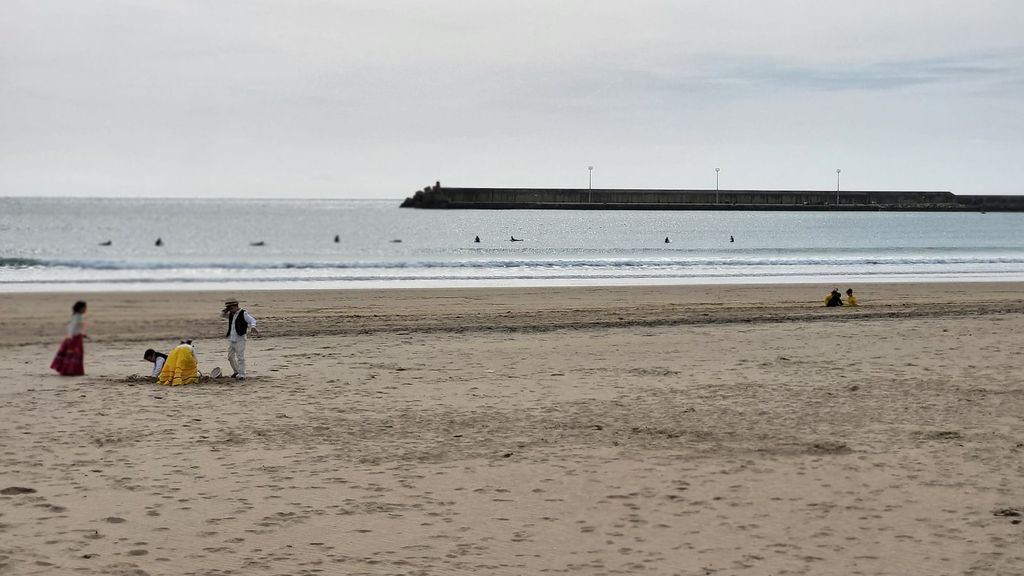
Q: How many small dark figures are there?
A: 9